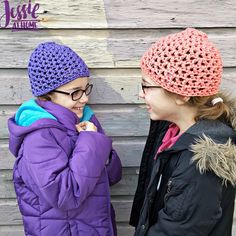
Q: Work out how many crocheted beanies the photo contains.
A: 2